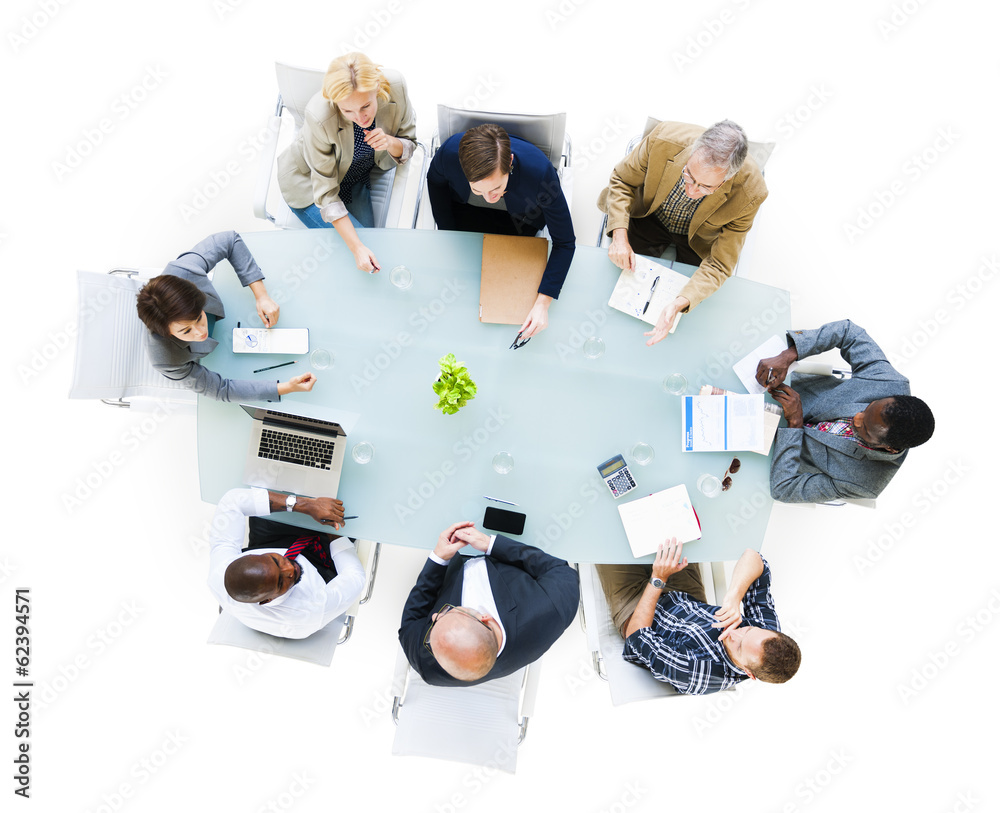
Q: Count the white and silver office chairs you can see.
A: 8